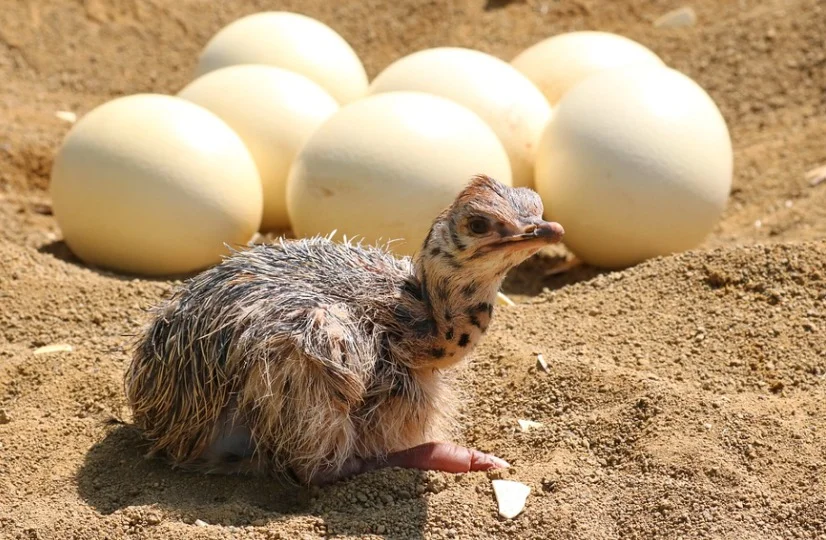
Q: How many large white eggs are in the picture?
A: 7